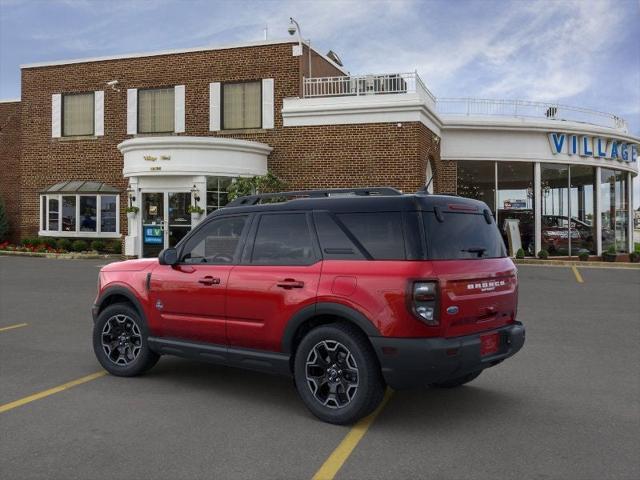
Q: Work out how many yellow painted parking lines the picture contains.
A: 4